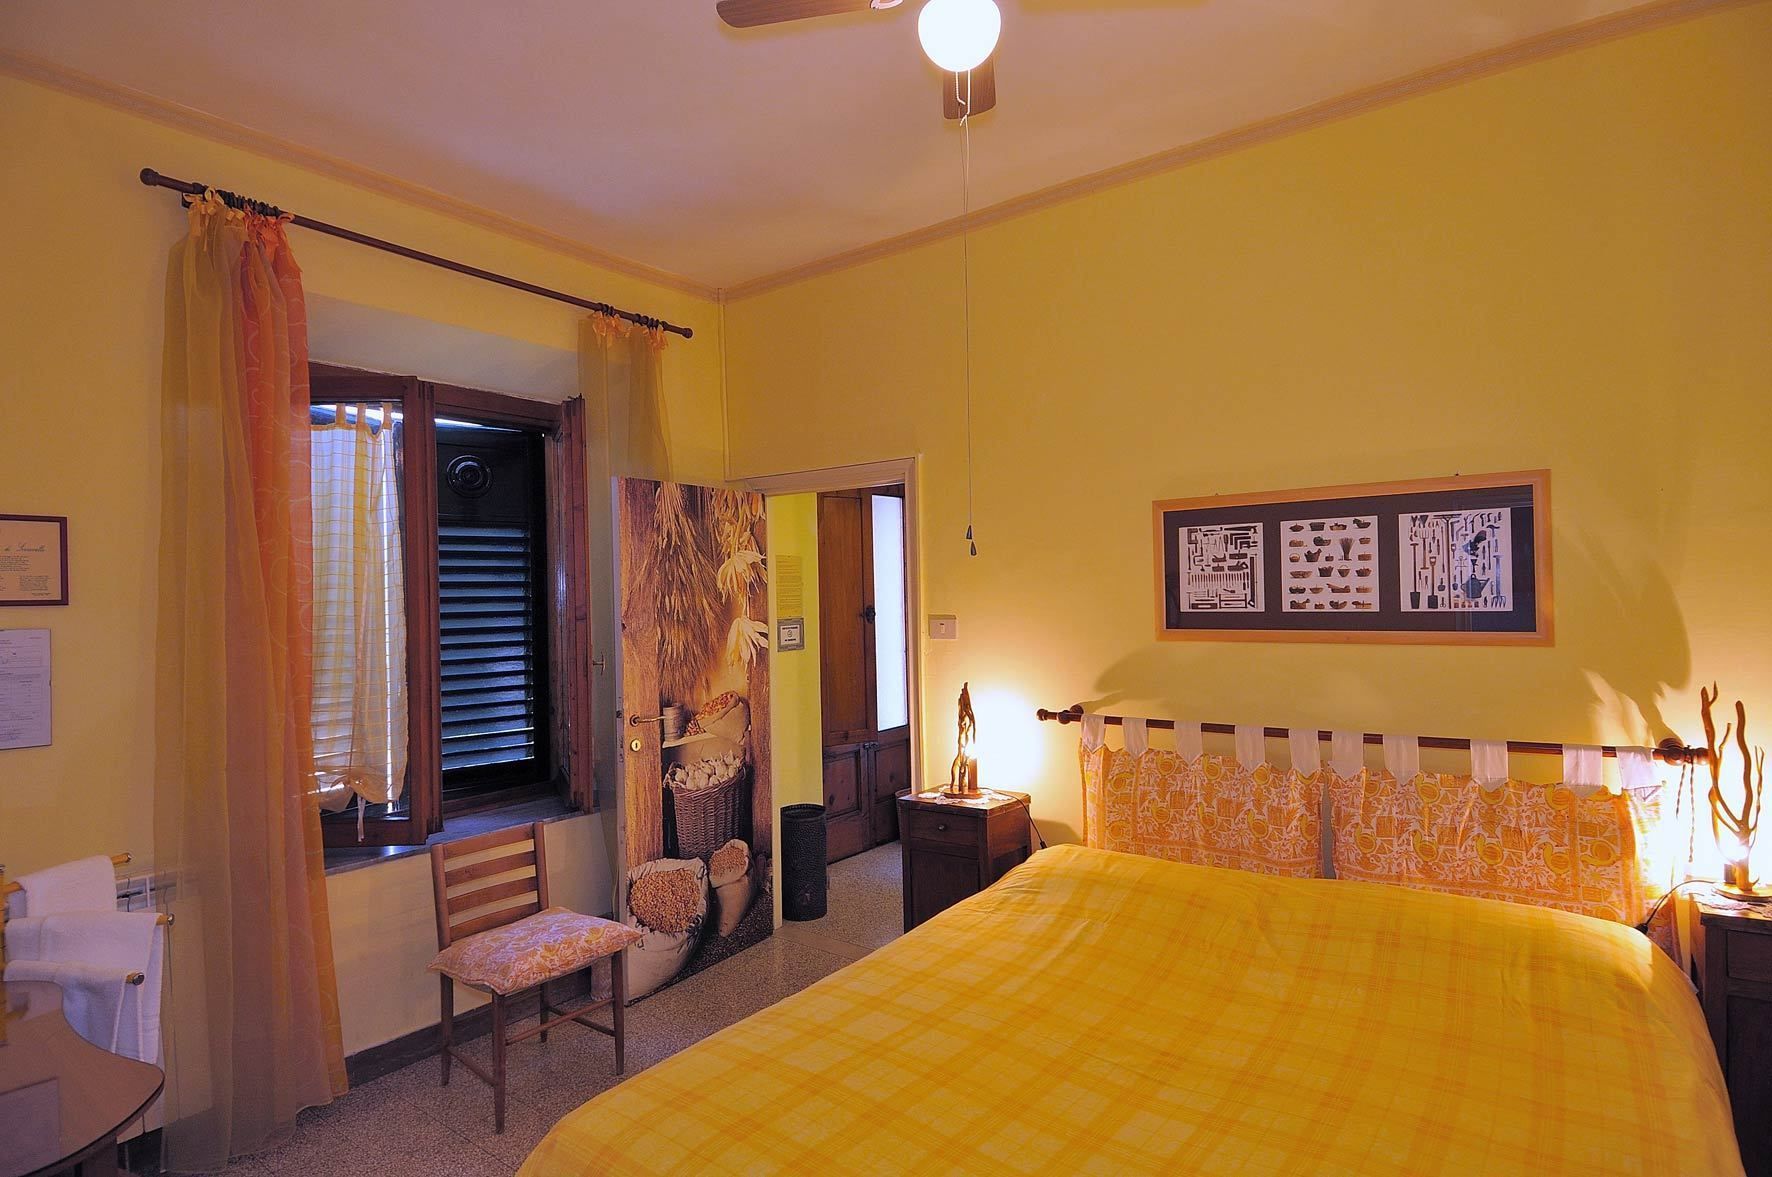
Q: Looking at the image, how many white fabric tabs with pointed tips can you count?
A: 10